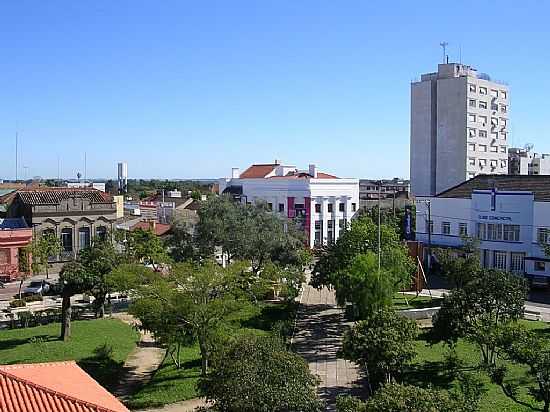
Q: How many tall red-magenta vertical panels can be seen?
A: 2